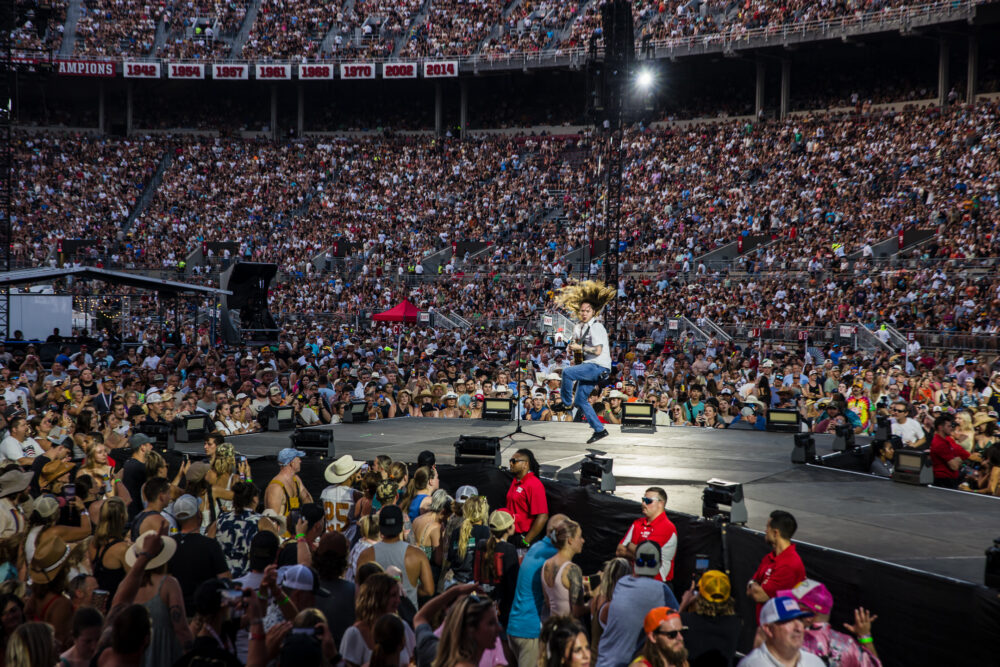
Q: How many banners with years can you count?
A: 8